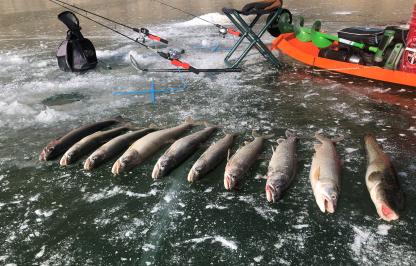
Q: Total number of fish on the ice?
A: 10